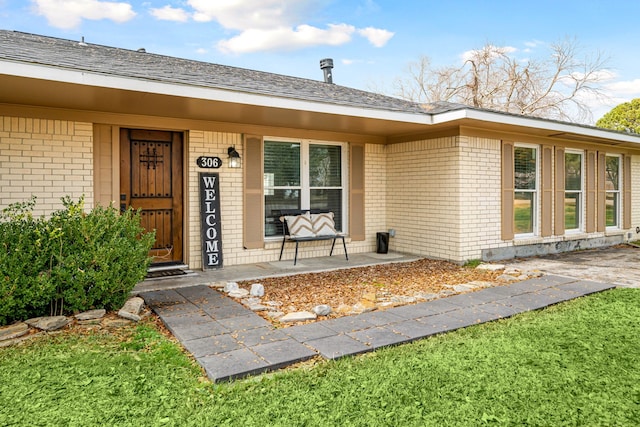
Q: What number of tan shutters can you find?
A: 8